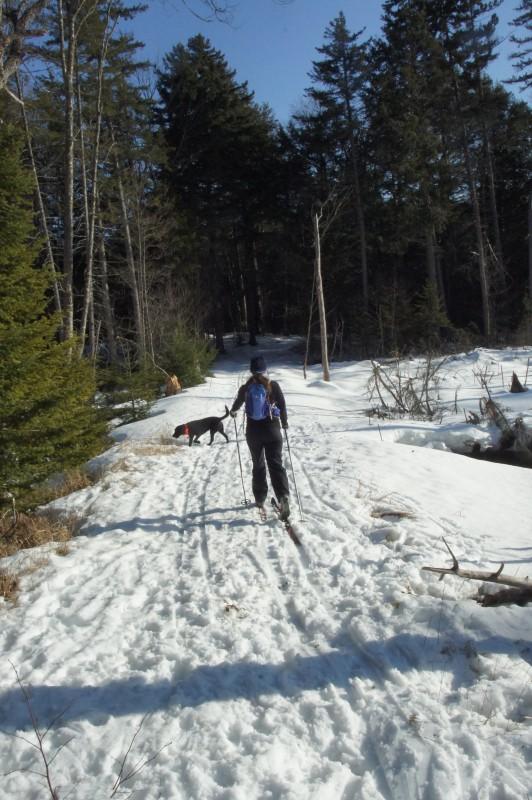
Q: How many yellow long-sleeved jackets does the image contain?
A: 0